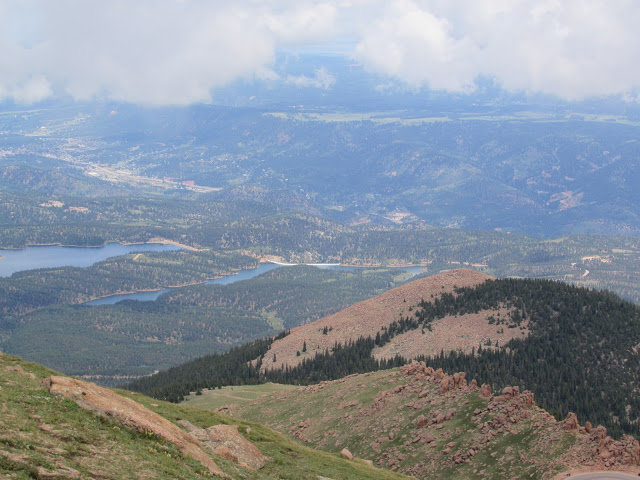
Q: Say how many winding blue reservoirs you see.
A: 2